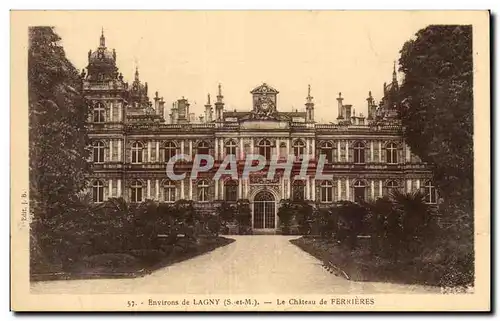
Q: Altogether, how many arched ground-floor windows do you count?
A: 10